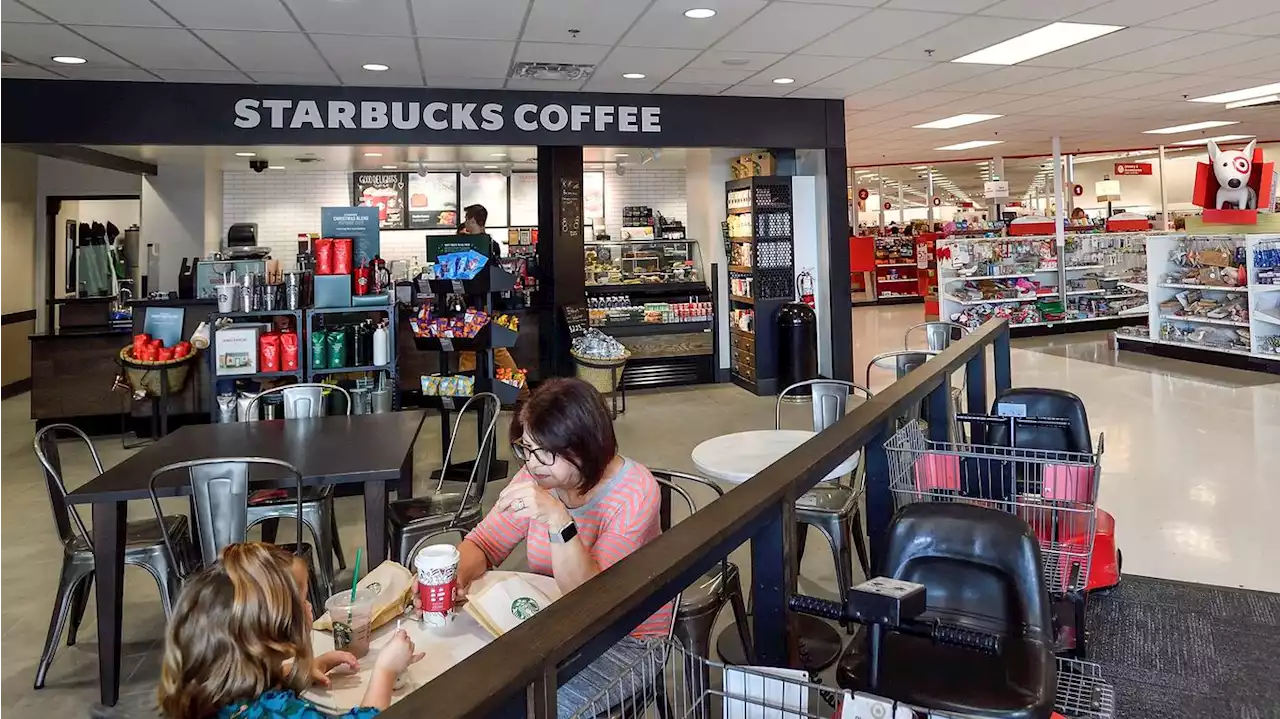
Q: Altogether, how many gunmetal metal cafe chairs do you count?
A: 9